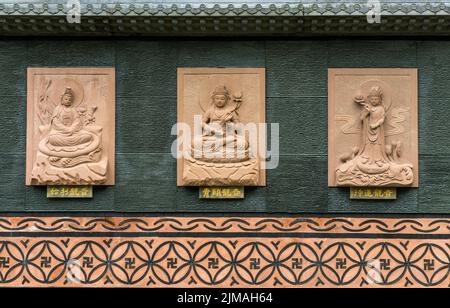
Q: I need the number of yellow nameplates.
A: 3